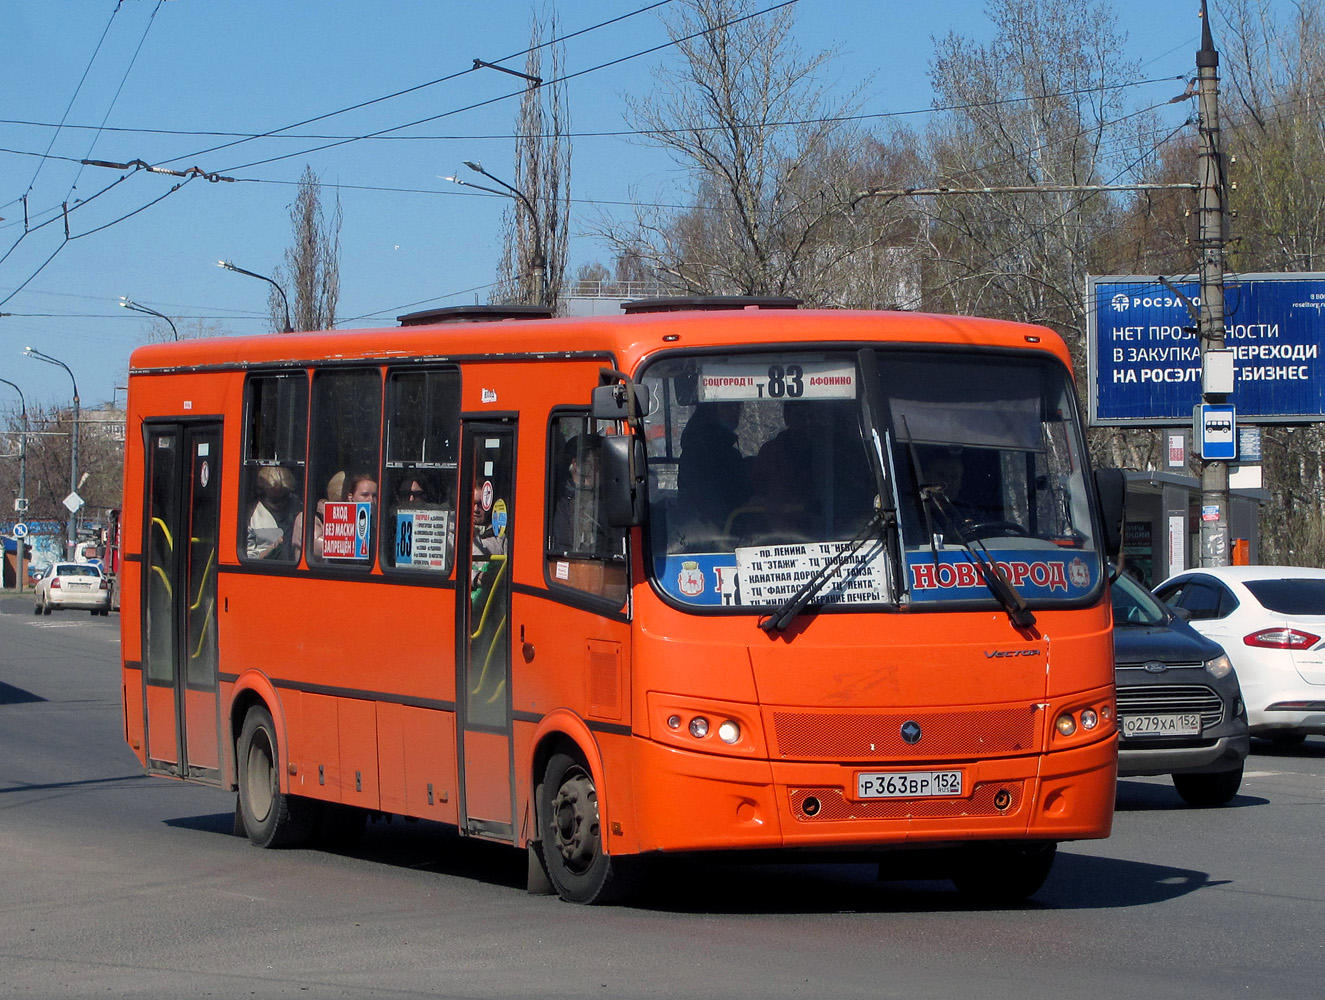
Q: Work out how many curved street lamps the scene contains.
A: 5